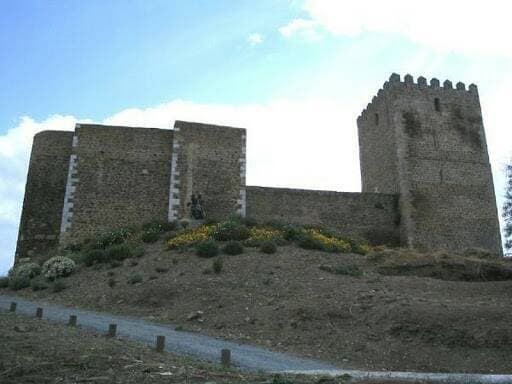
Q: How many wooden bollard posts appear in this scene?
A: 6